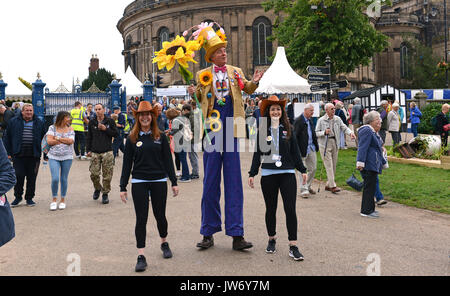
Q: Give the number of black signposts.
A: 1